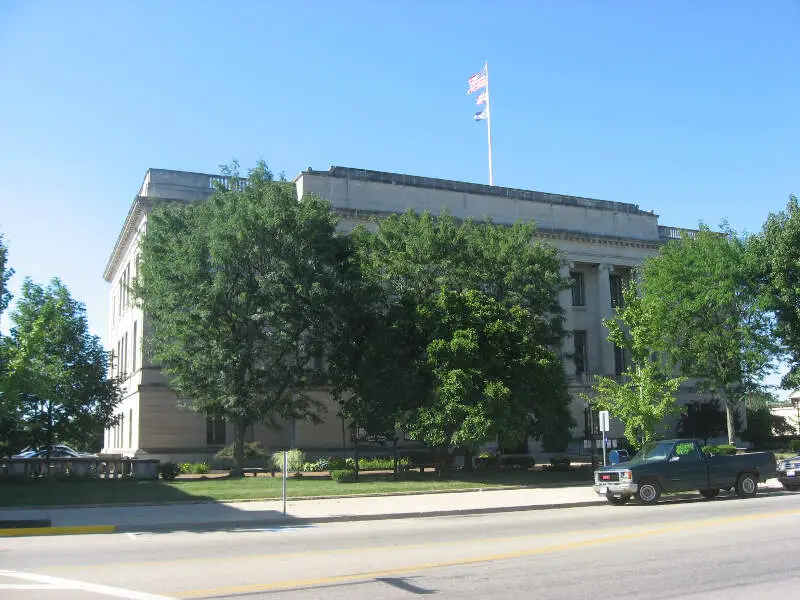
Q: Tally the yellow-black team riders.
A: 0